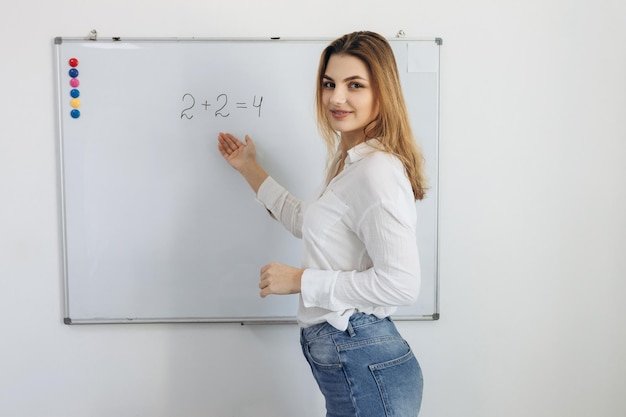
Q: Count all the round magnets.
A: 6